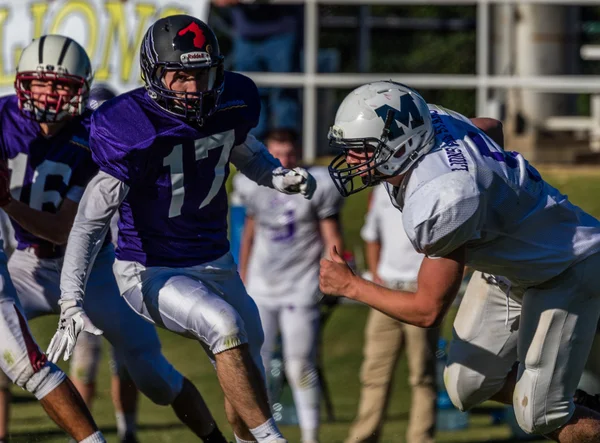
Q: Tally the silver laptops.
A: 0